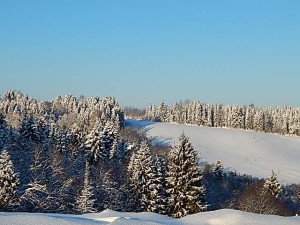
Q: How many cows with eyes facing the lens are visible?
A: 0